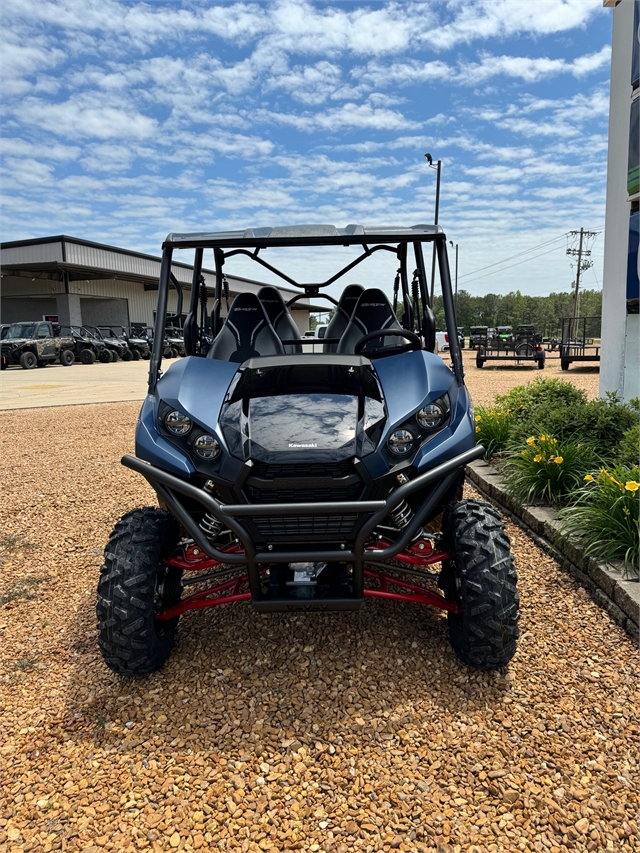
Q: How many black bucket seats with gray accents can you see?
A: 4